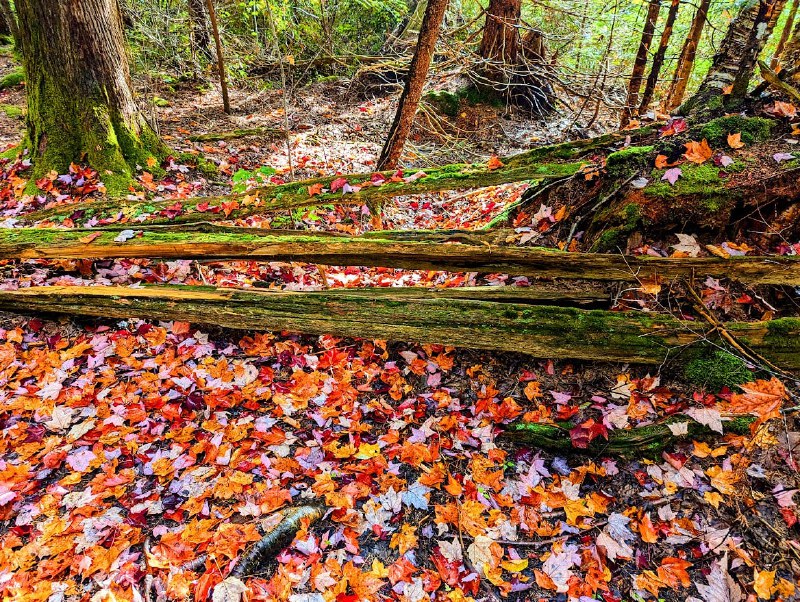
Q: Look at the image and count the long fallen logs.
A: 3